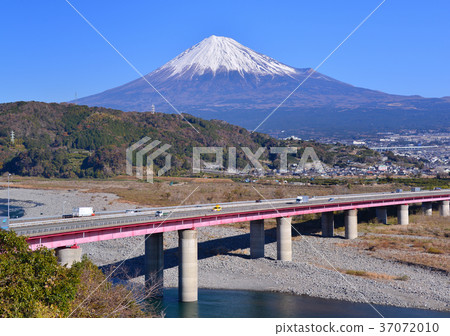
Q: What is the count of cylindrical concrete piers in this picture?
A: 11